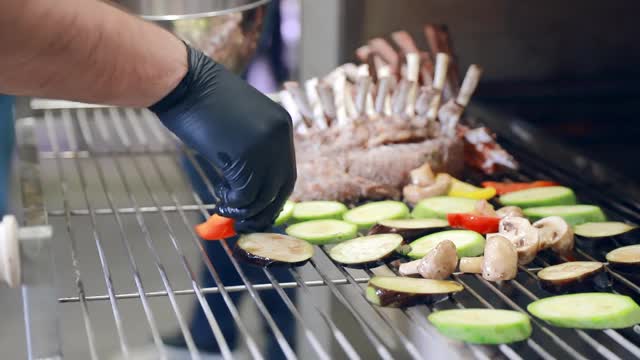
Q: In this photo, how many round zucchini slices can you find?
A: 10